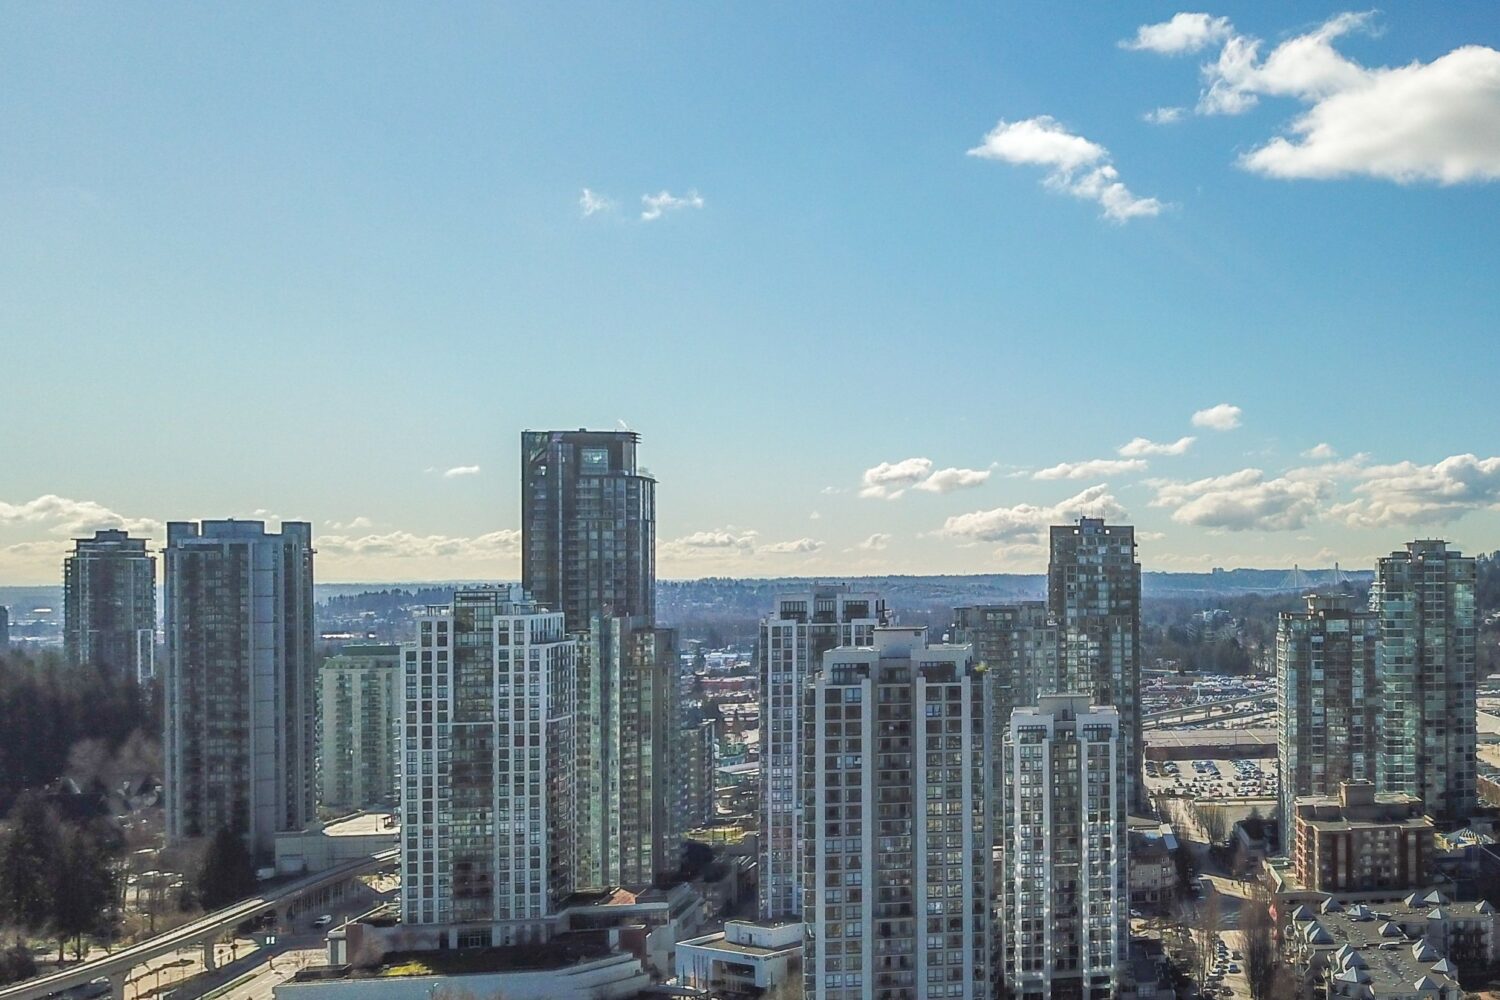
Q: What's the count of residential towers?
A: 13